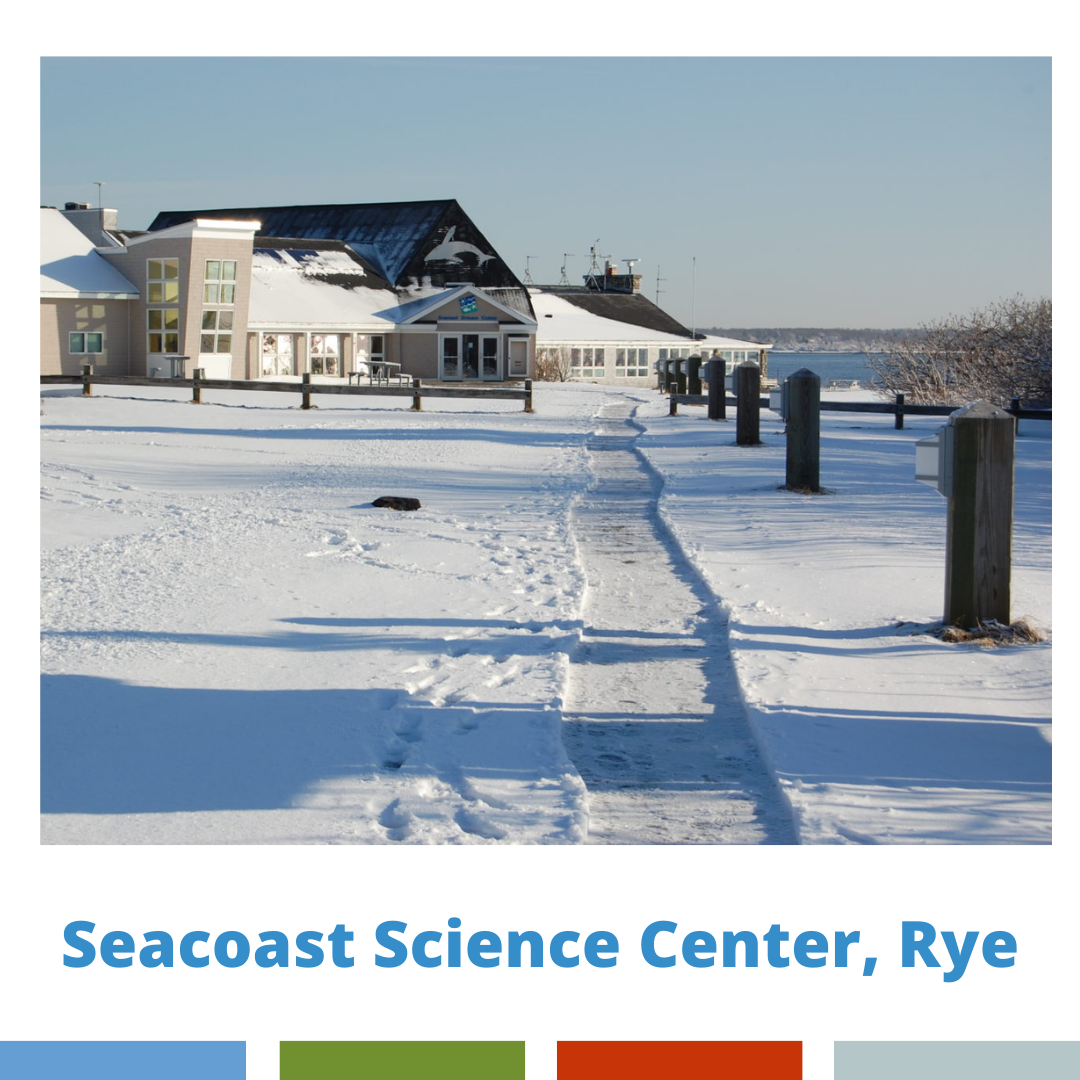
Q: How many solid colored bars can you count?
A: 4